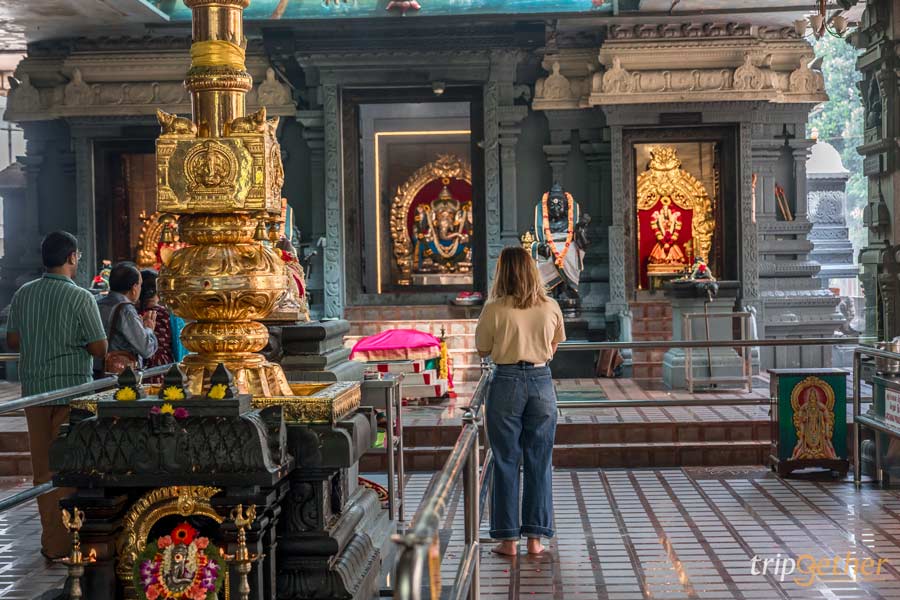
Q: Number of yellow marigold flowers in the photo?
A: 4